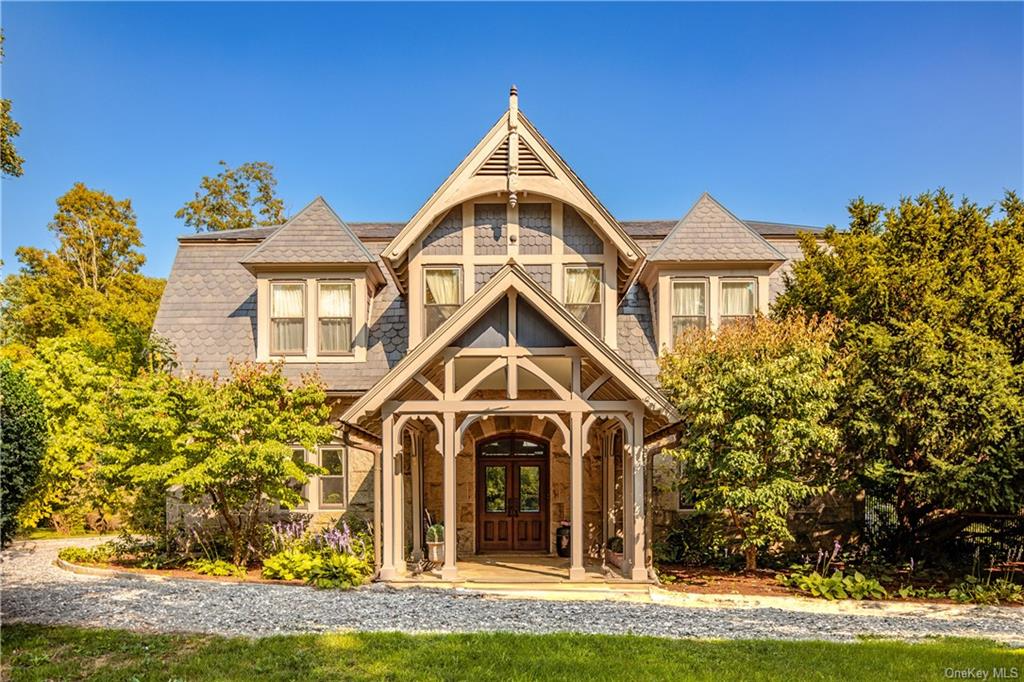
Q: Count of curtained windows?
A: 6